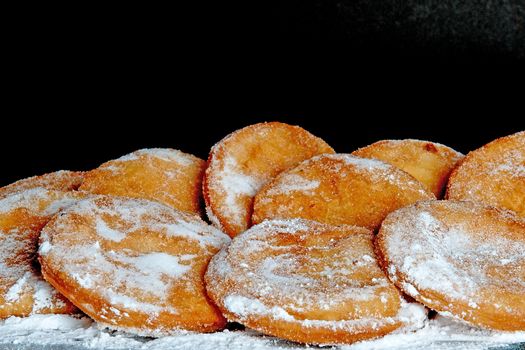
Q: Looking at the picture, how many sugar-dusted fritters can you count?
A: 9